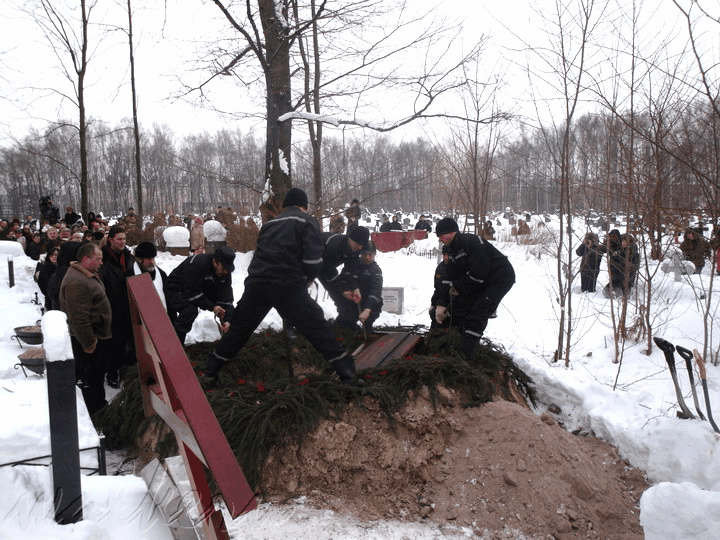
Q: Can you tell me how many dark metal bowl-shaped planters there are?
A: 2